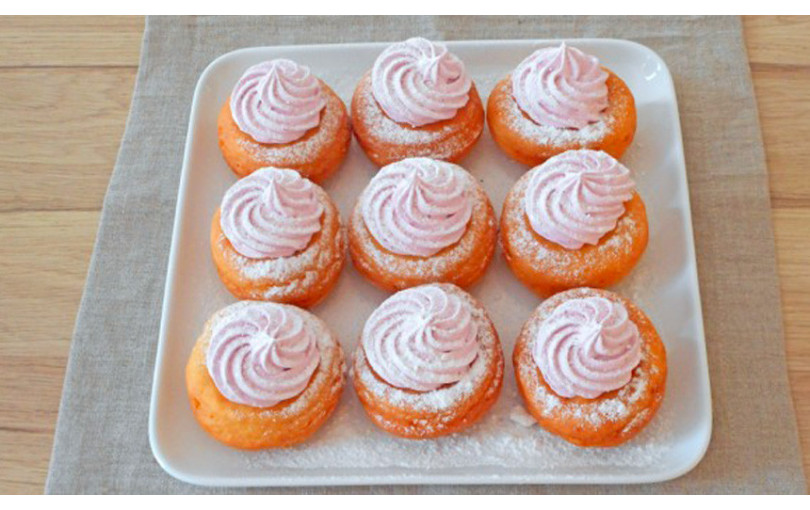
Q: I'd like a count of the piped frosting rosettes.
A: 9